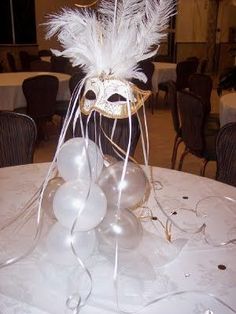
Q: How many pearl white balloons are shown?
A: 3